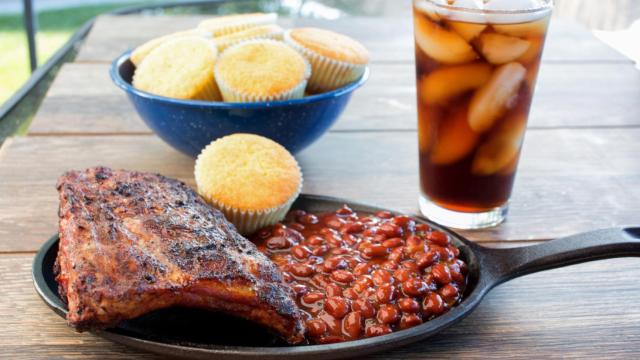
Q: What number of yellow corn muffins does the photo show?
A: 7